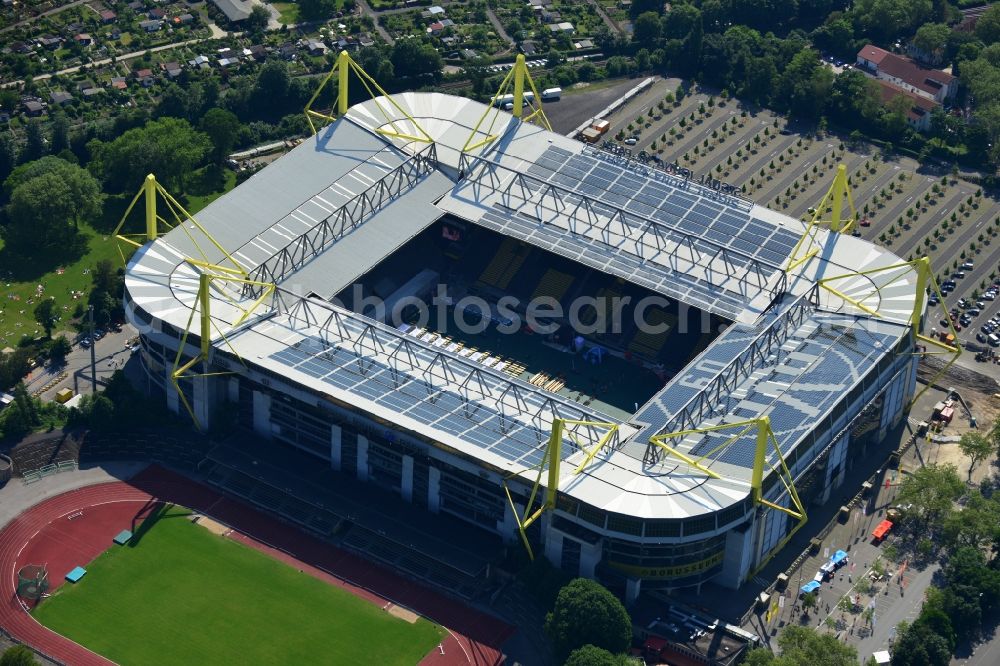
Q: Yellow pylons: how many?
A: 8